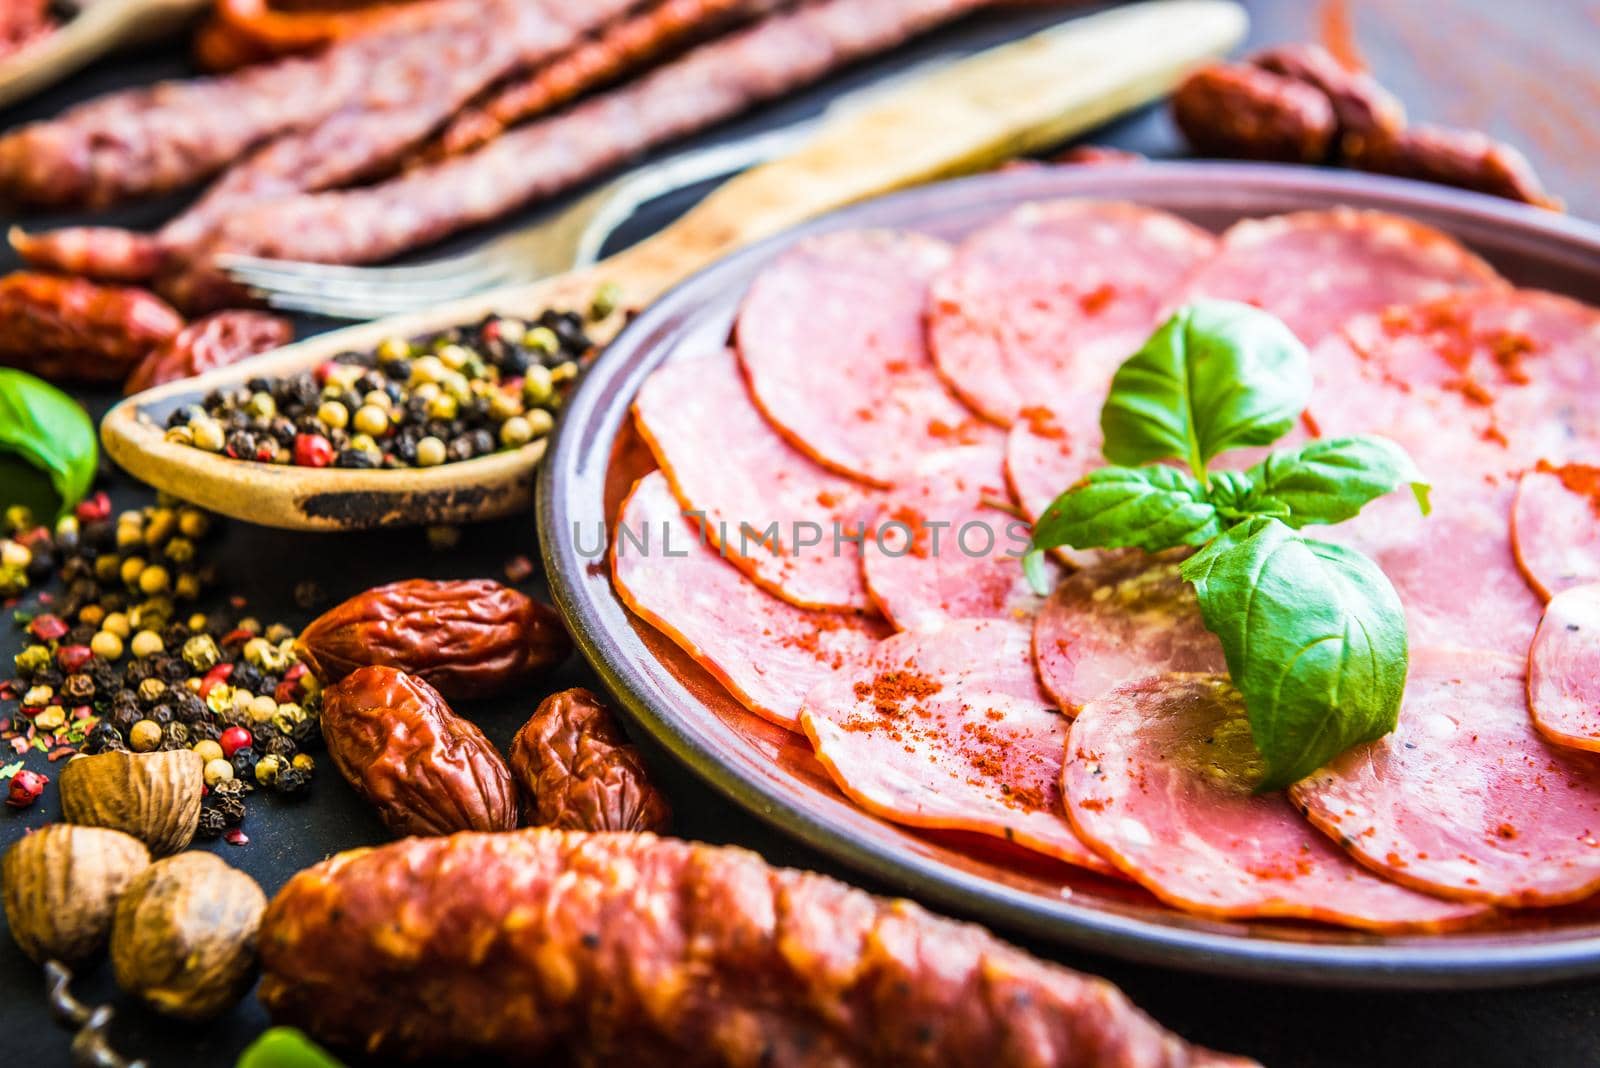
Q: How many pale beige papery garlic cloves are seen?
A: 0